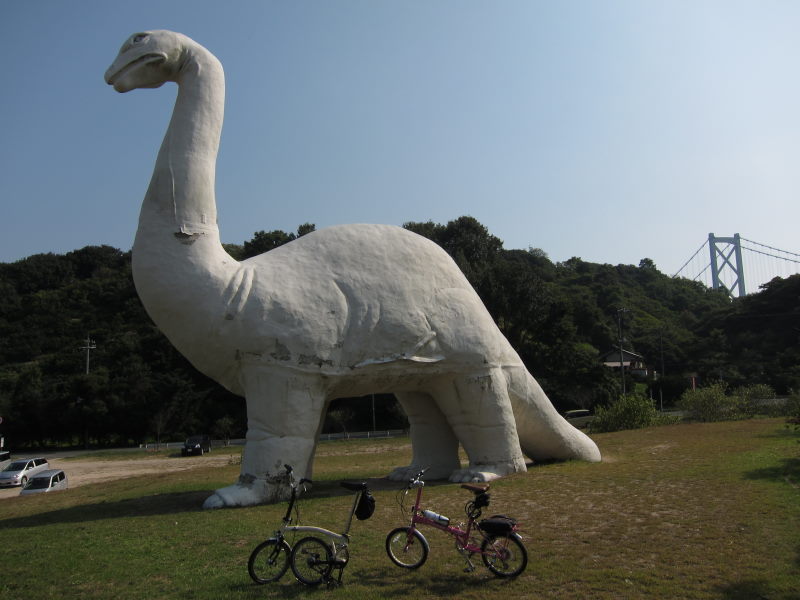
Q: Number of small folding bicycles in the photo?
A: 2